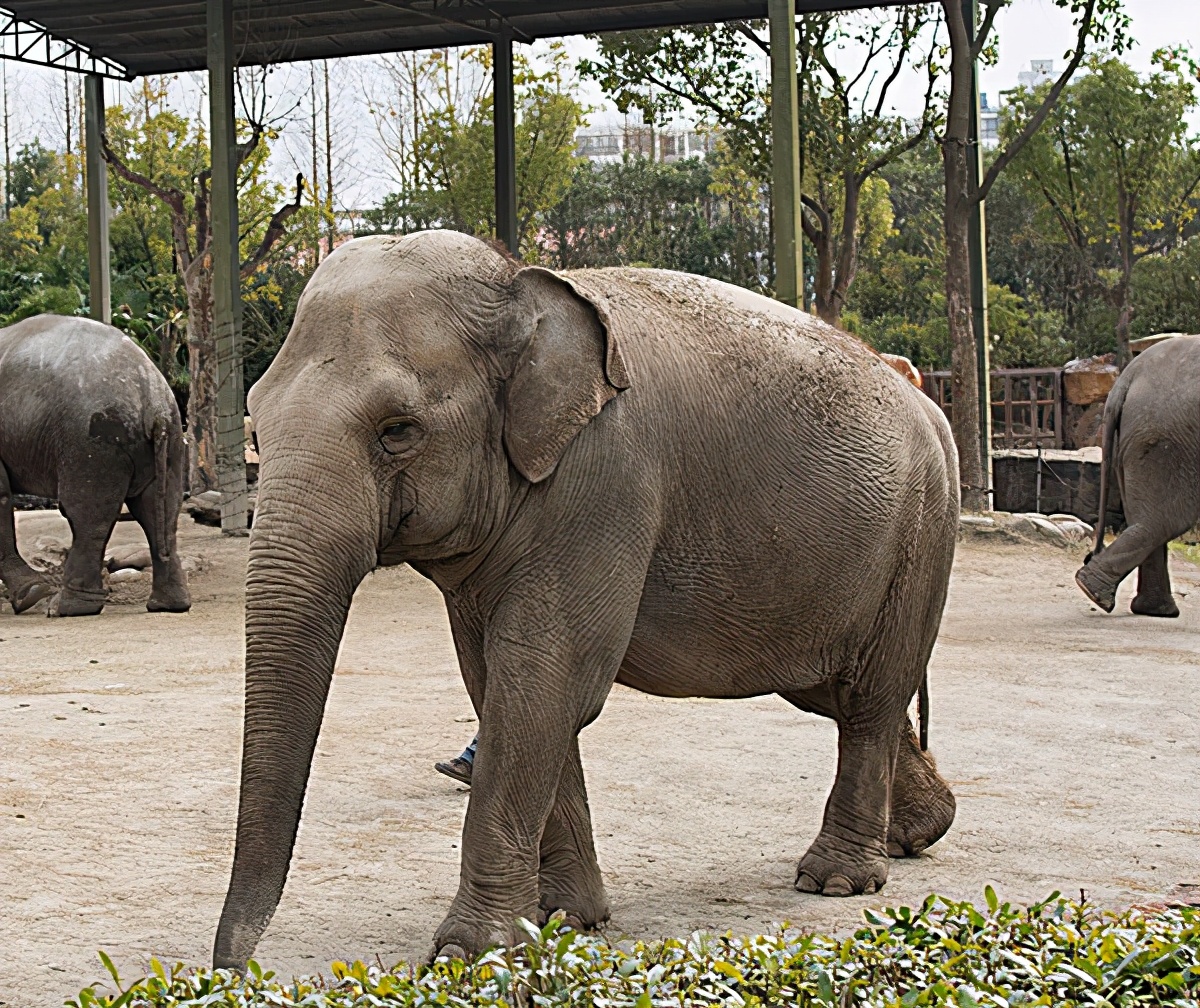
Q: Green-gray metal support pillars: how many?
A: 5